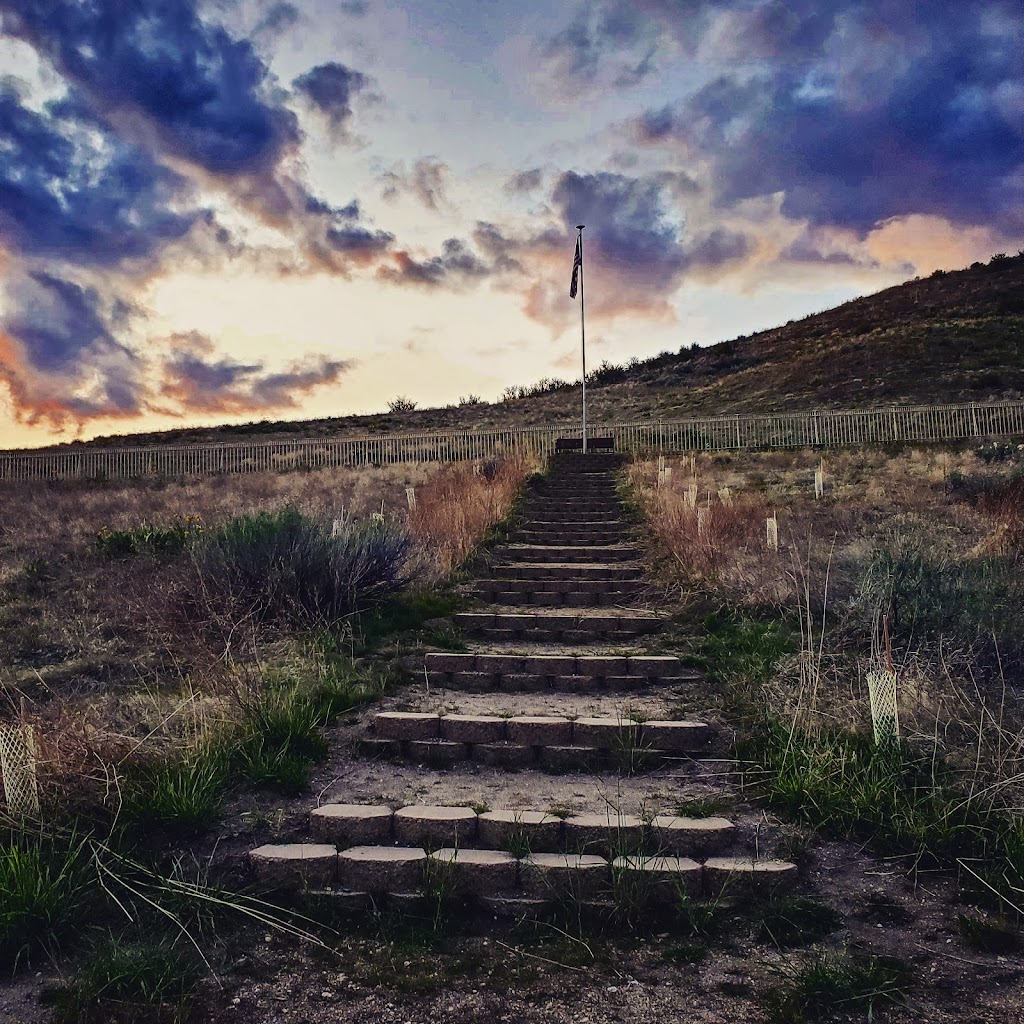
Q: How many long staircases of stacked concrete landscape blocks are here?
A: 1